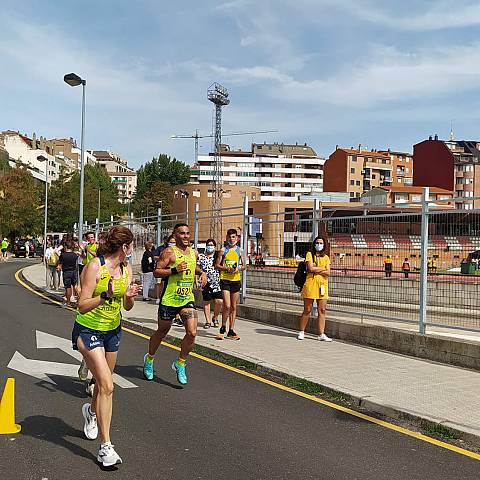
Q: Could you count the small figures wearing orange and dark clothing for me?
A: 2